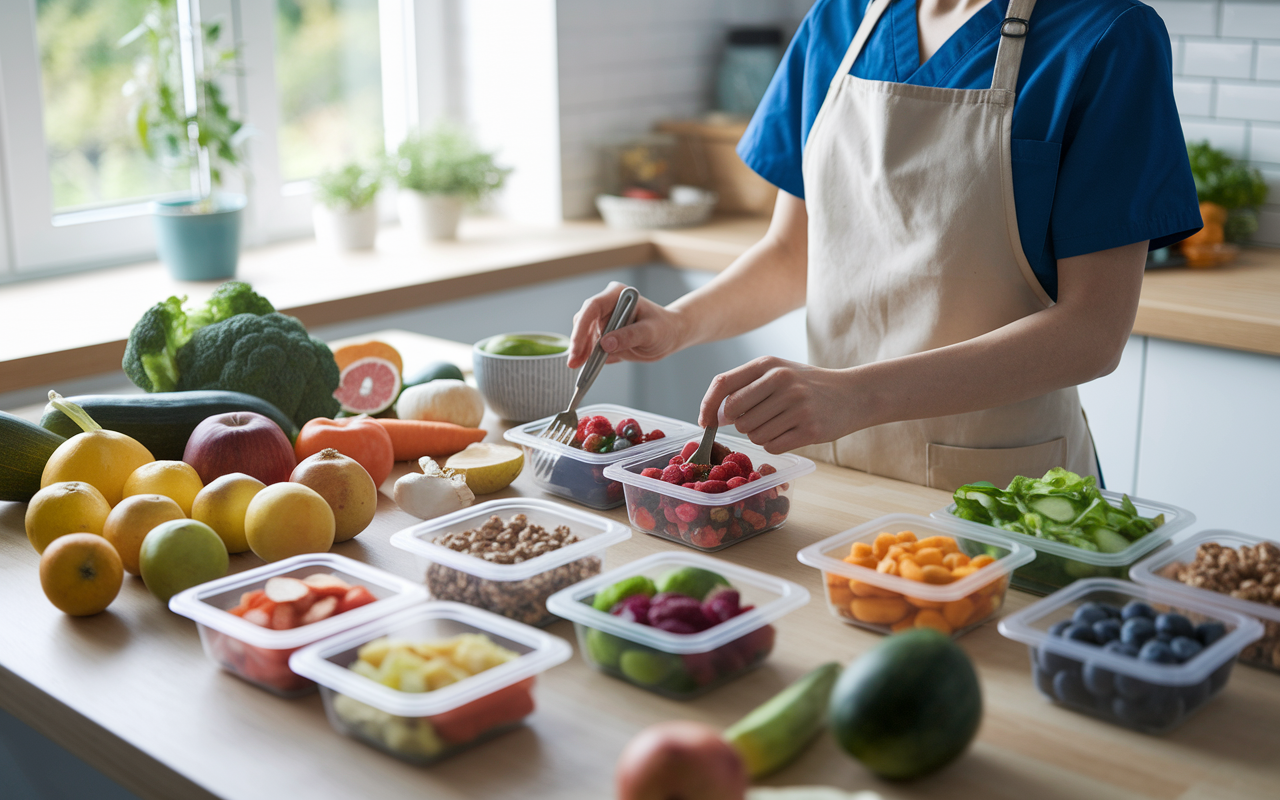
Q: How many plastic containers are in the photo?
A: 10